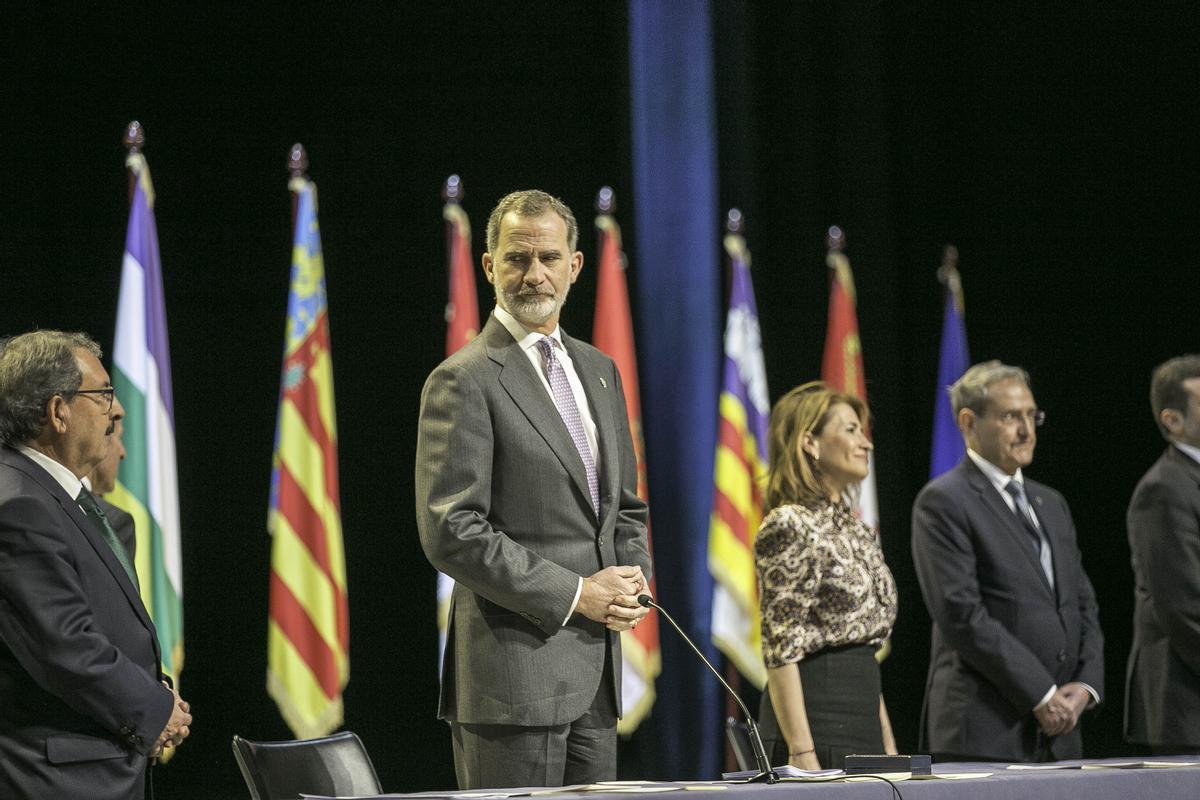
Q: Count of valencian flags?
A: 1